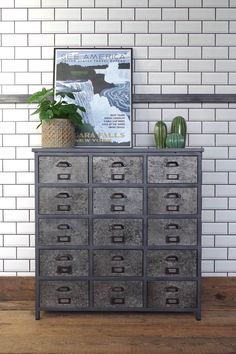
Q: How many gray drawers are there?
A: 15